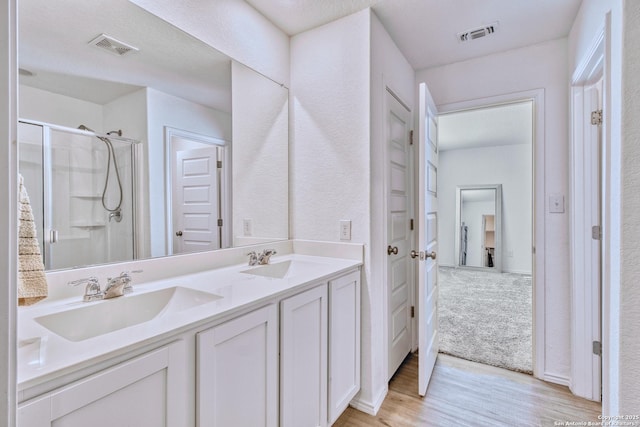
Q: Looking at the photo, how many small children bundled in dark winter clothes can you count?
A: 0